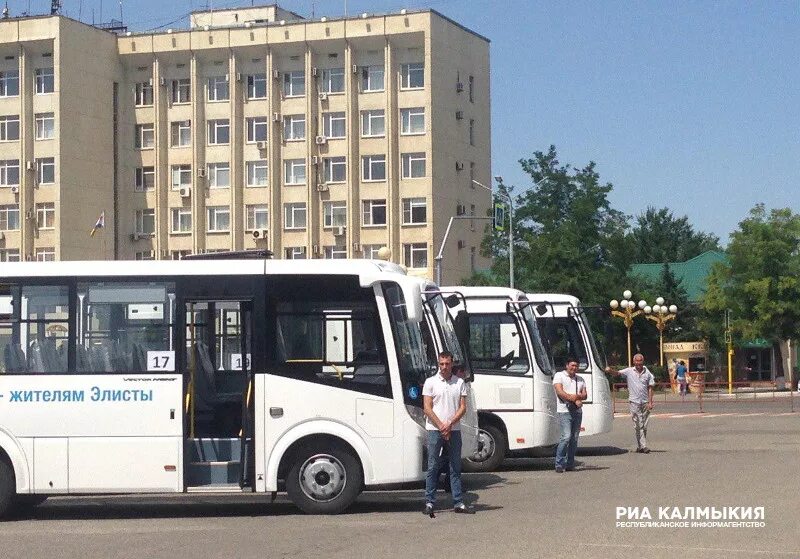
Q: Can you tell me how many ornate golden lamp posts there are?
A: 2